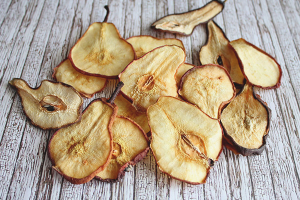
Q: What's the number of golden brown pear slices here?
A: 15